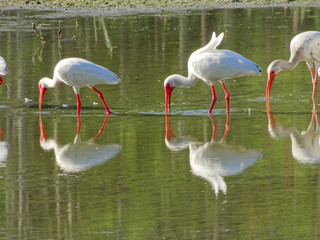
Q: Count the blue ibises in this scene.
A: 0